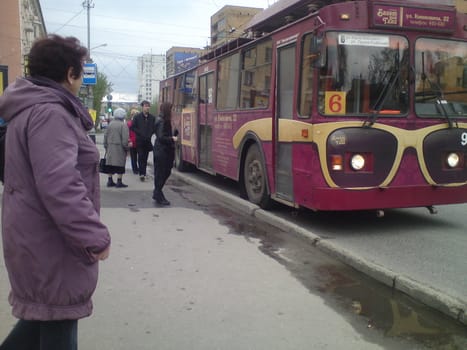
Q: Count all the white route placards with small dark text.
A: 1